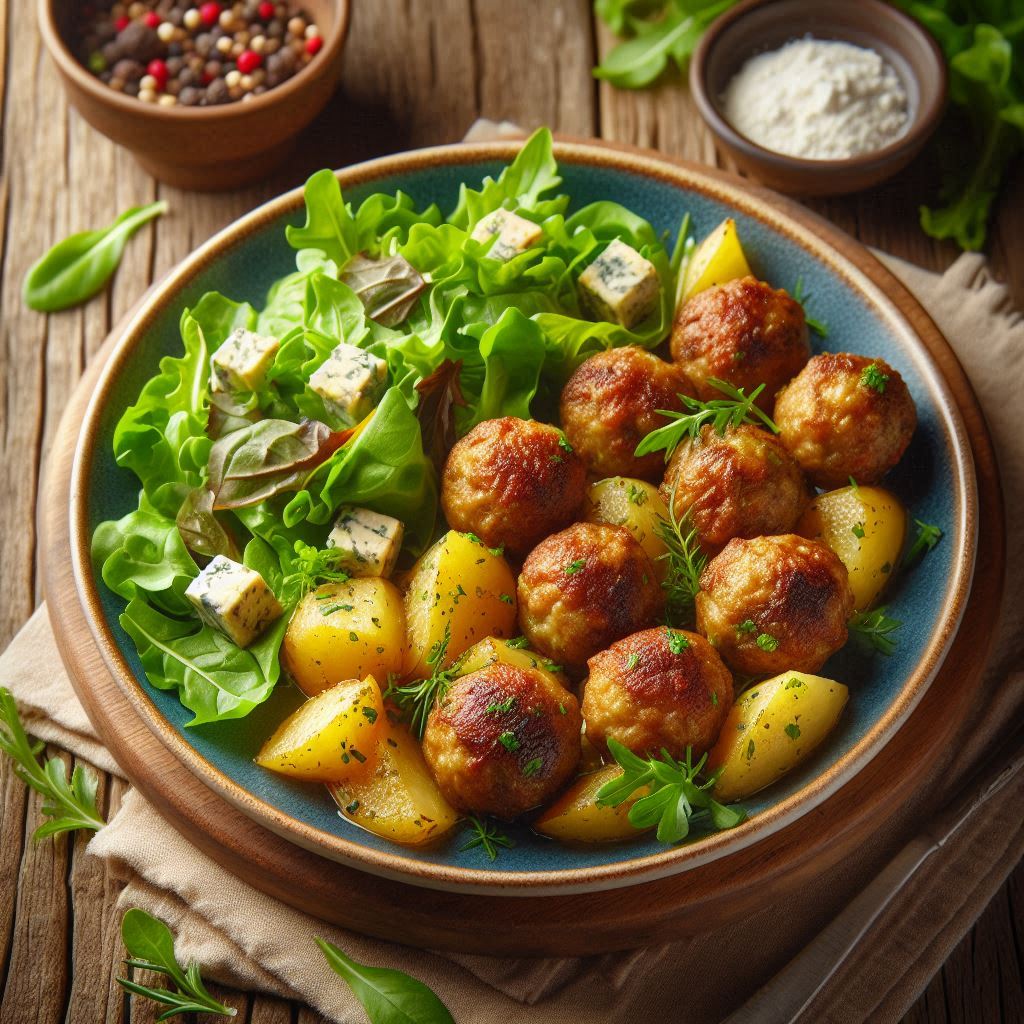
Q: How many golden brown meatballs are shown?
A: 9